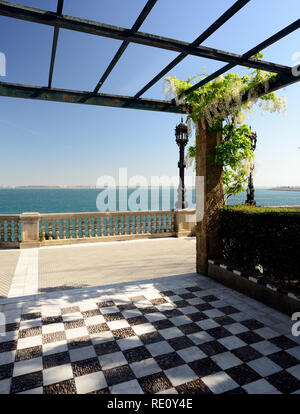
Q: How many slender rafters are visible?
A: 4